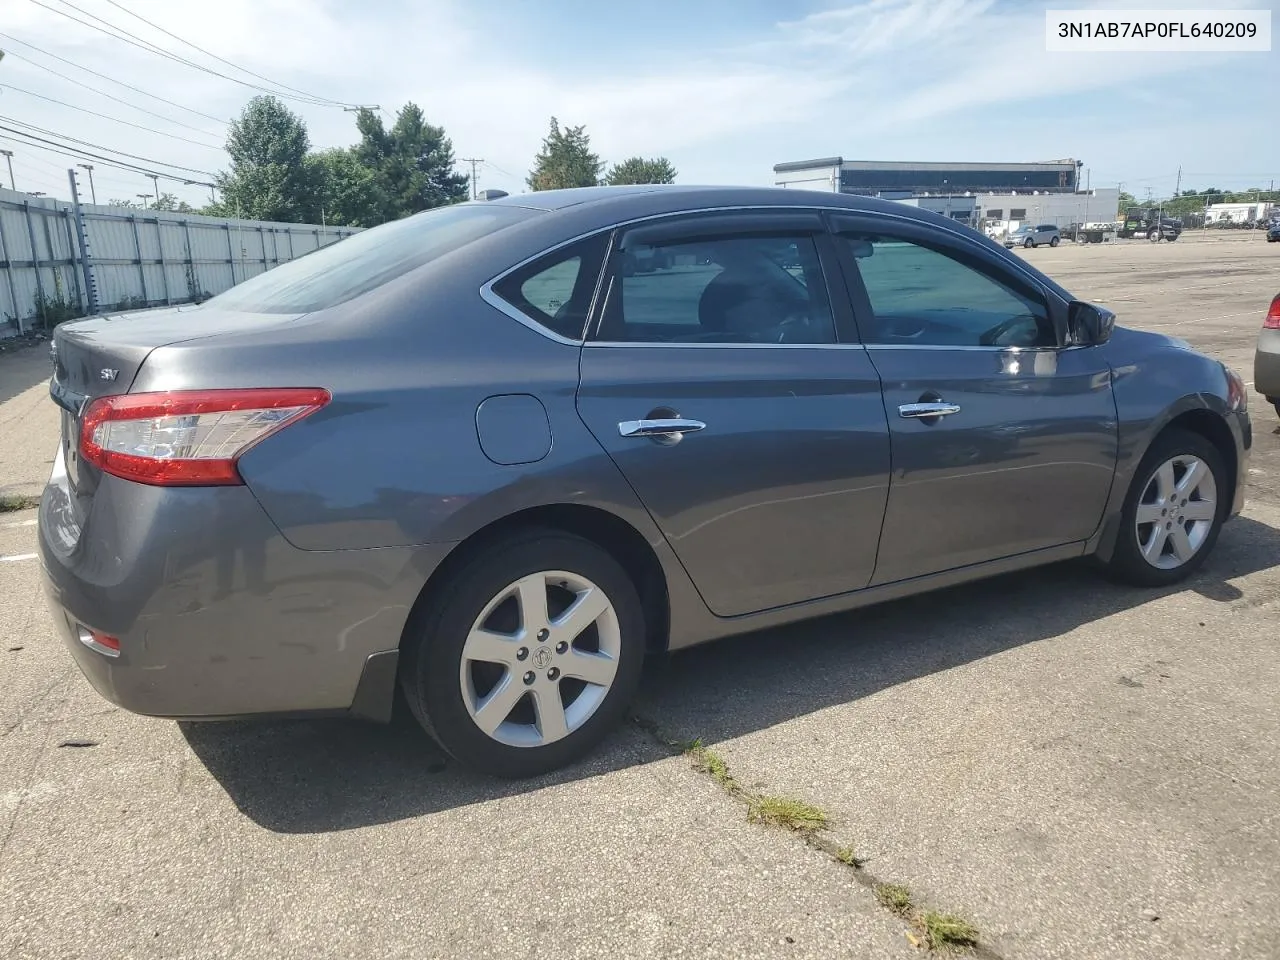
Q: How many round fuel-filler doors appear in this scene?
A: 1